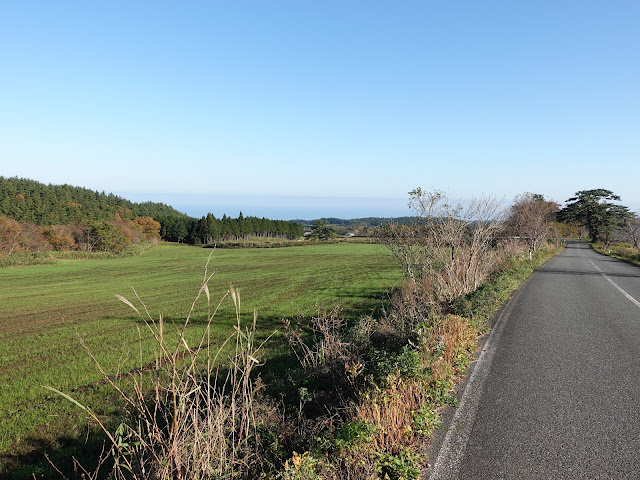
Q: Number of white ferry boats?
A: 0